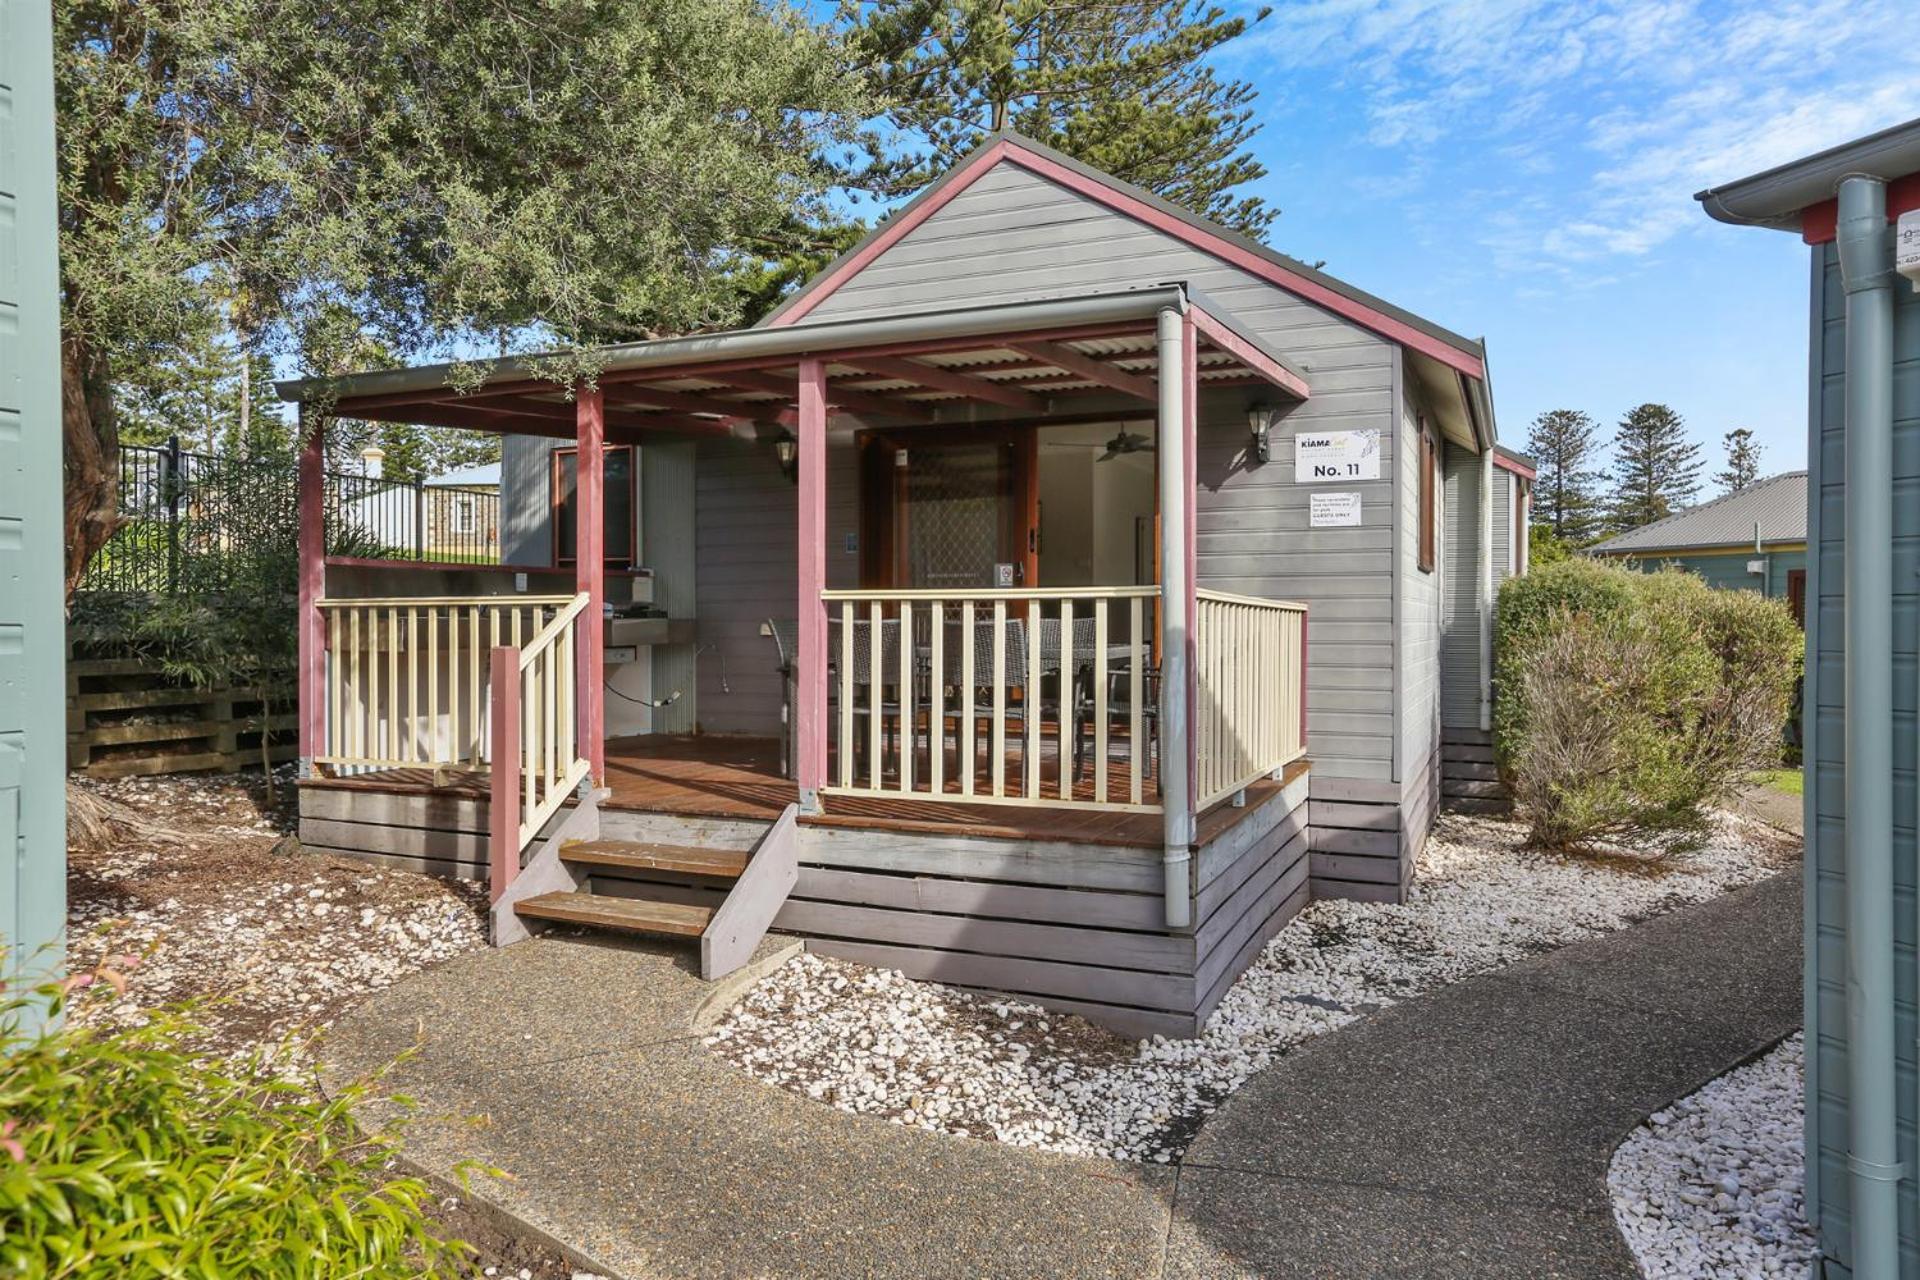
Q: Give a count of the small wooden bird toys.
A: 0